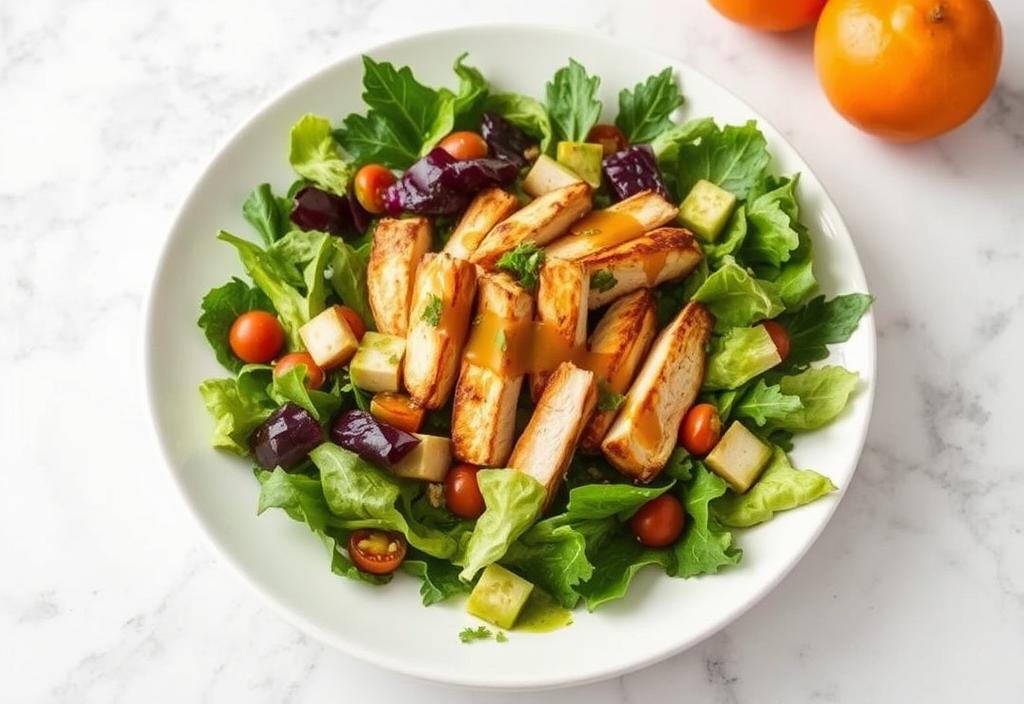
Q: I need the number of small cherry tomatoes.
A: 11